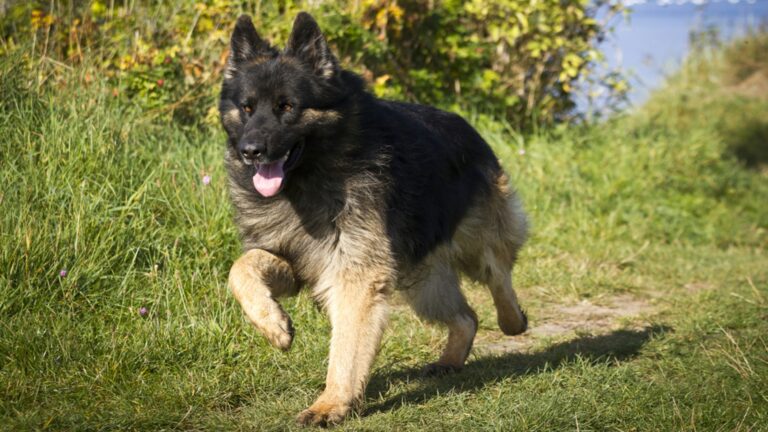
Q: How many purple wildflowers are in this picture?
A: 3